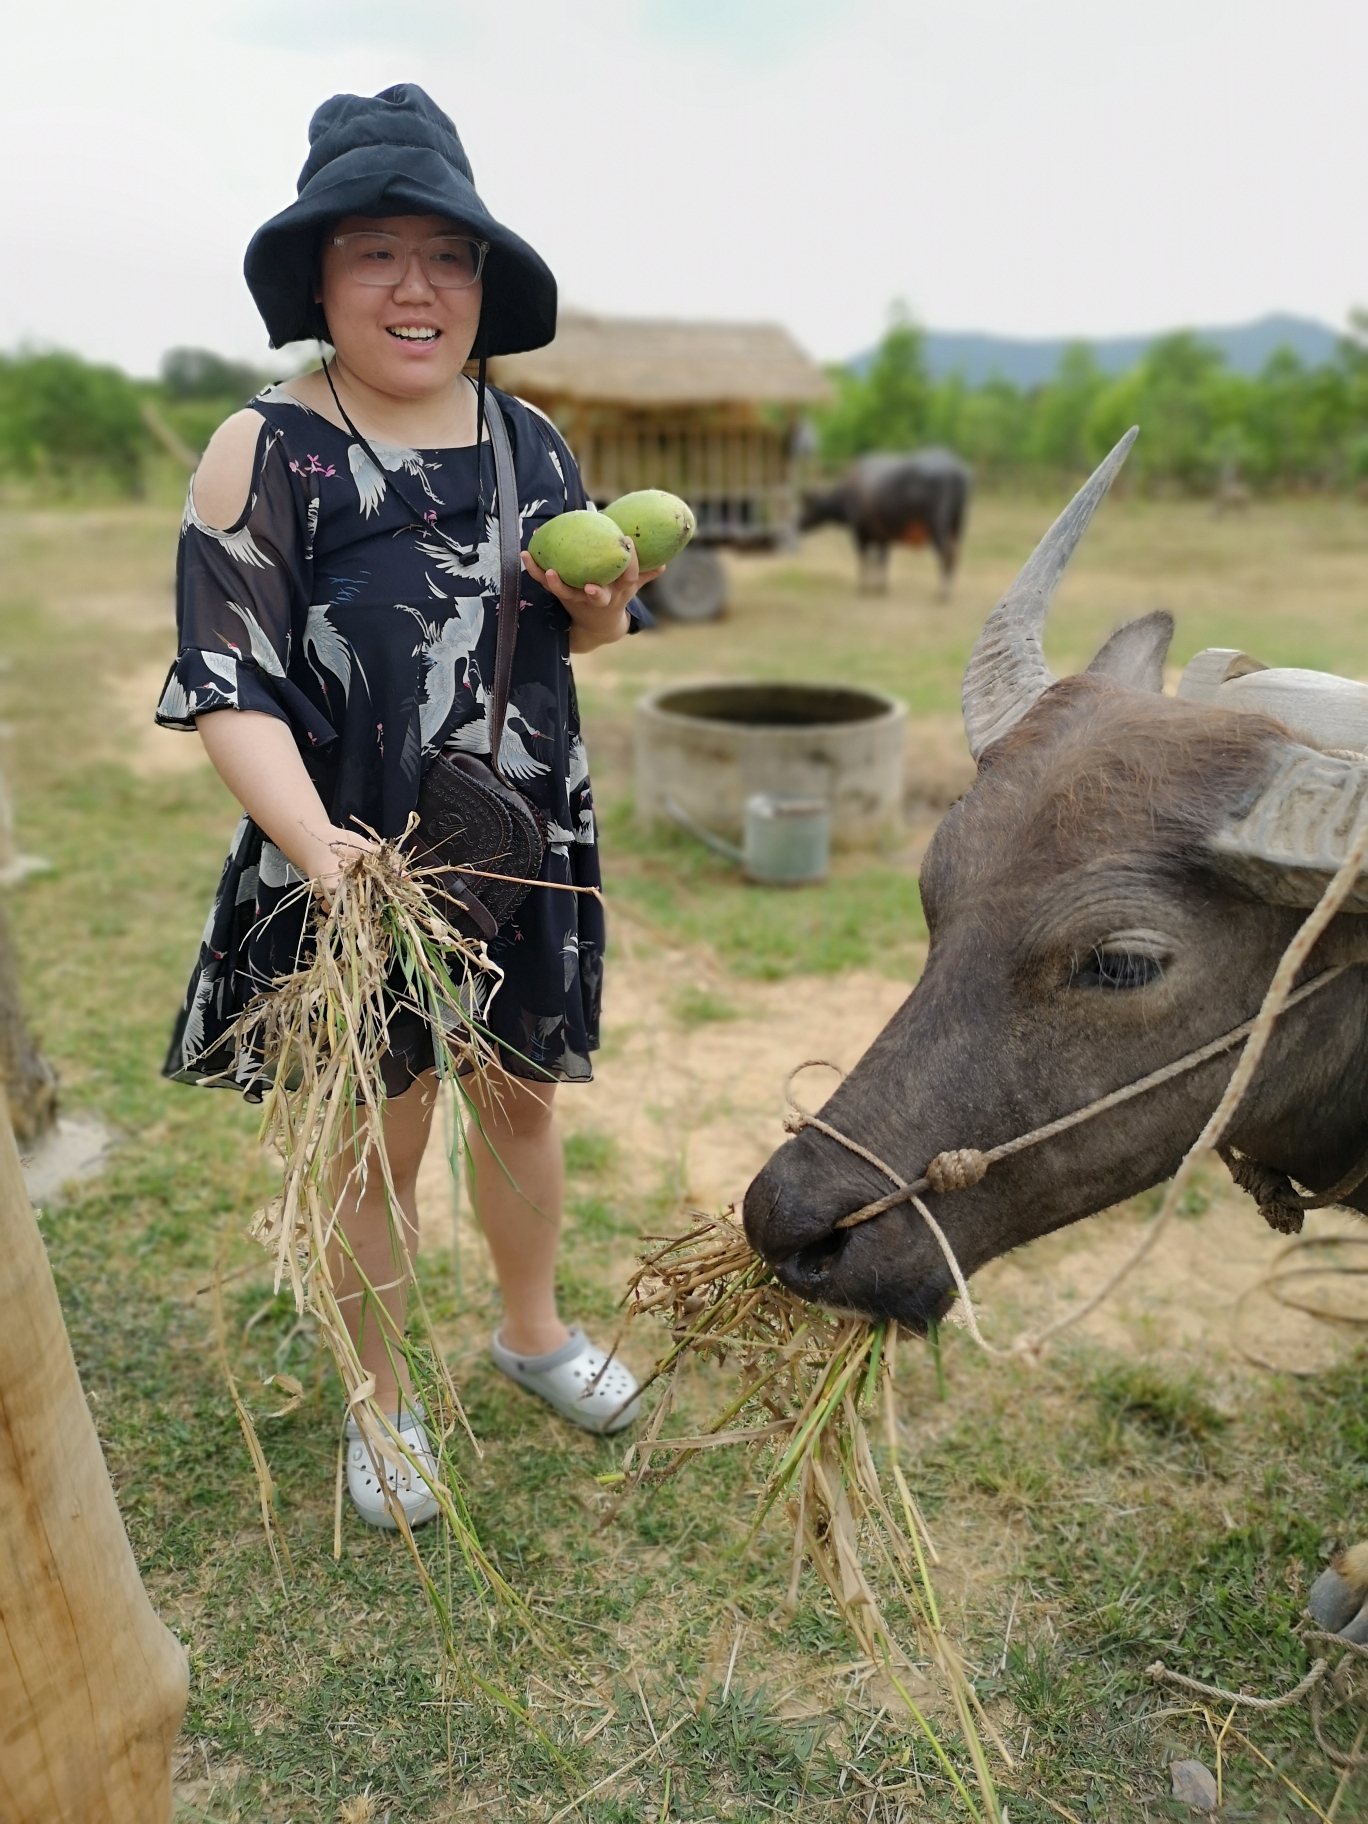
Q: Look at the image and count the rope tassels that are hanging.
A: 1